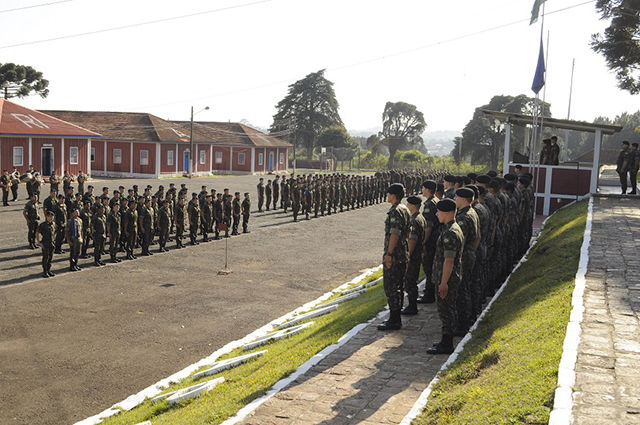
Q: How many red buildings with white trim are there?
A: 3